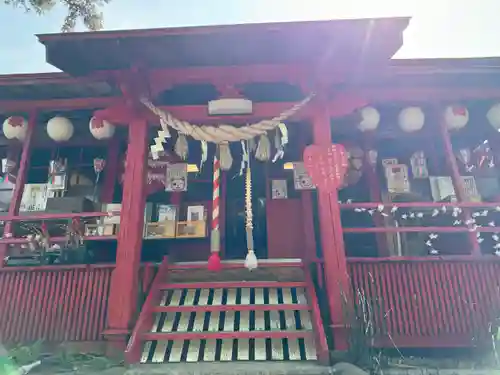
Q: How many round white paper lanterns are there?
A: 7